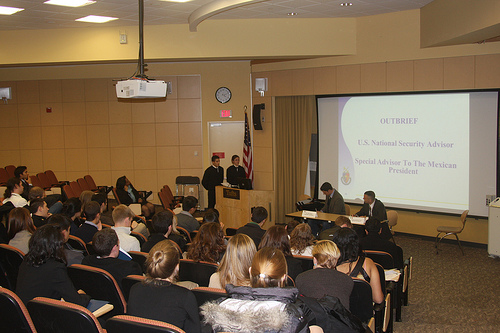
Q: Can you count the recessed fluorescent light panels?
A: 4